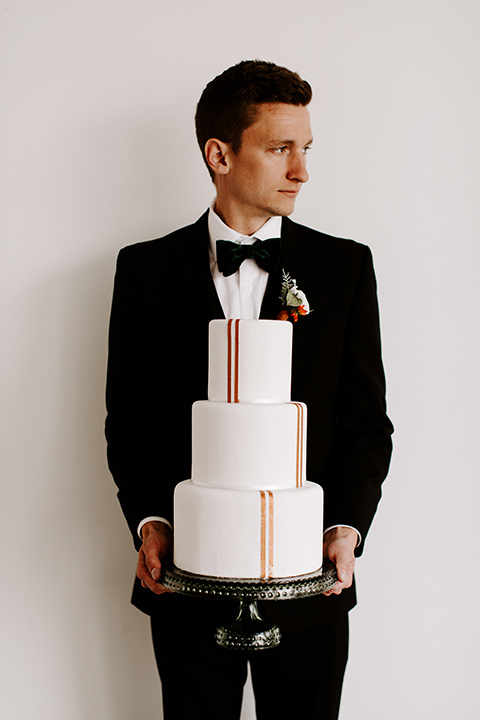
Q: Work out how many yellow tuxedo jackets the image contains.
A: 0